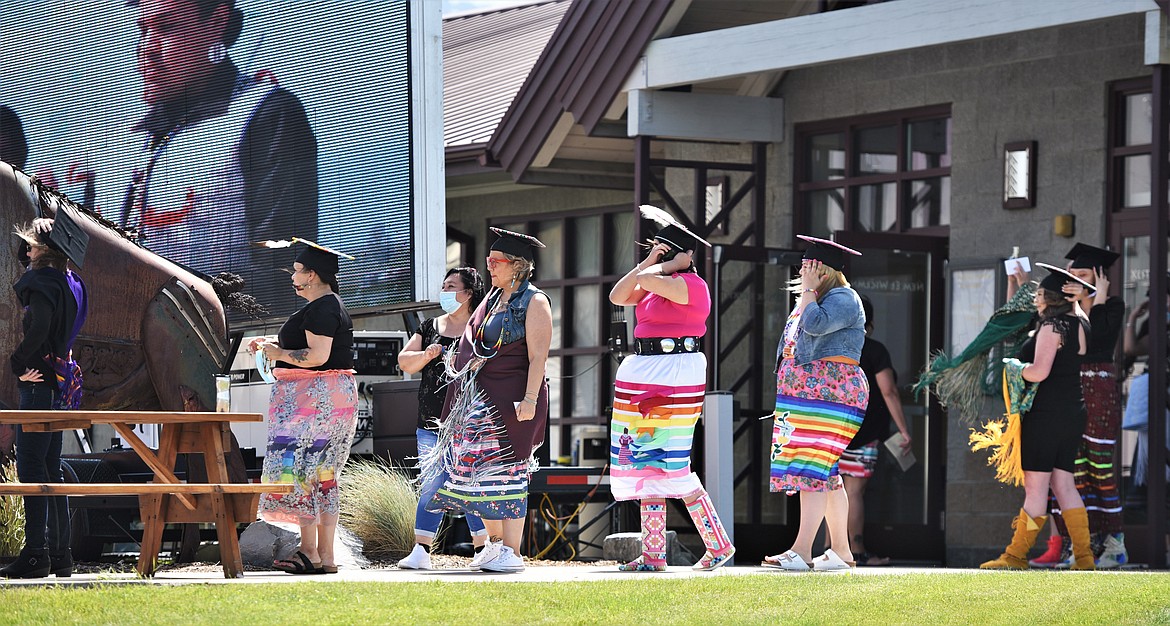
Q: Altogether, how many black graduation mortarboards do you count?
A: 7